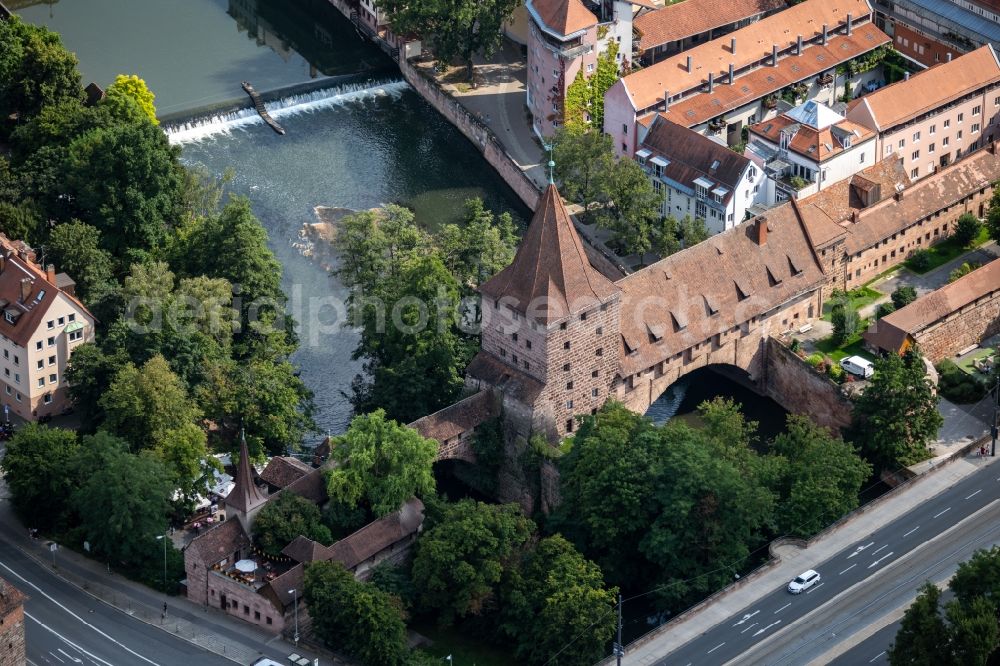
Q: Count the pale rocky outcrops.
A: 1